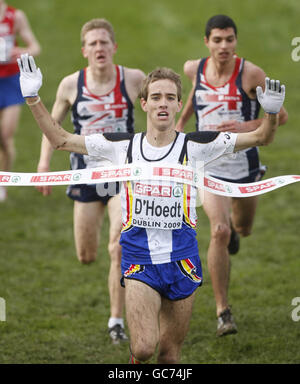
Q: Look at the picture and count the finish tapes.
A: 1